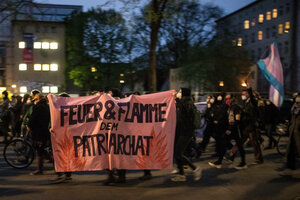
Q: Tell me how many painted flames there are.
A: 2